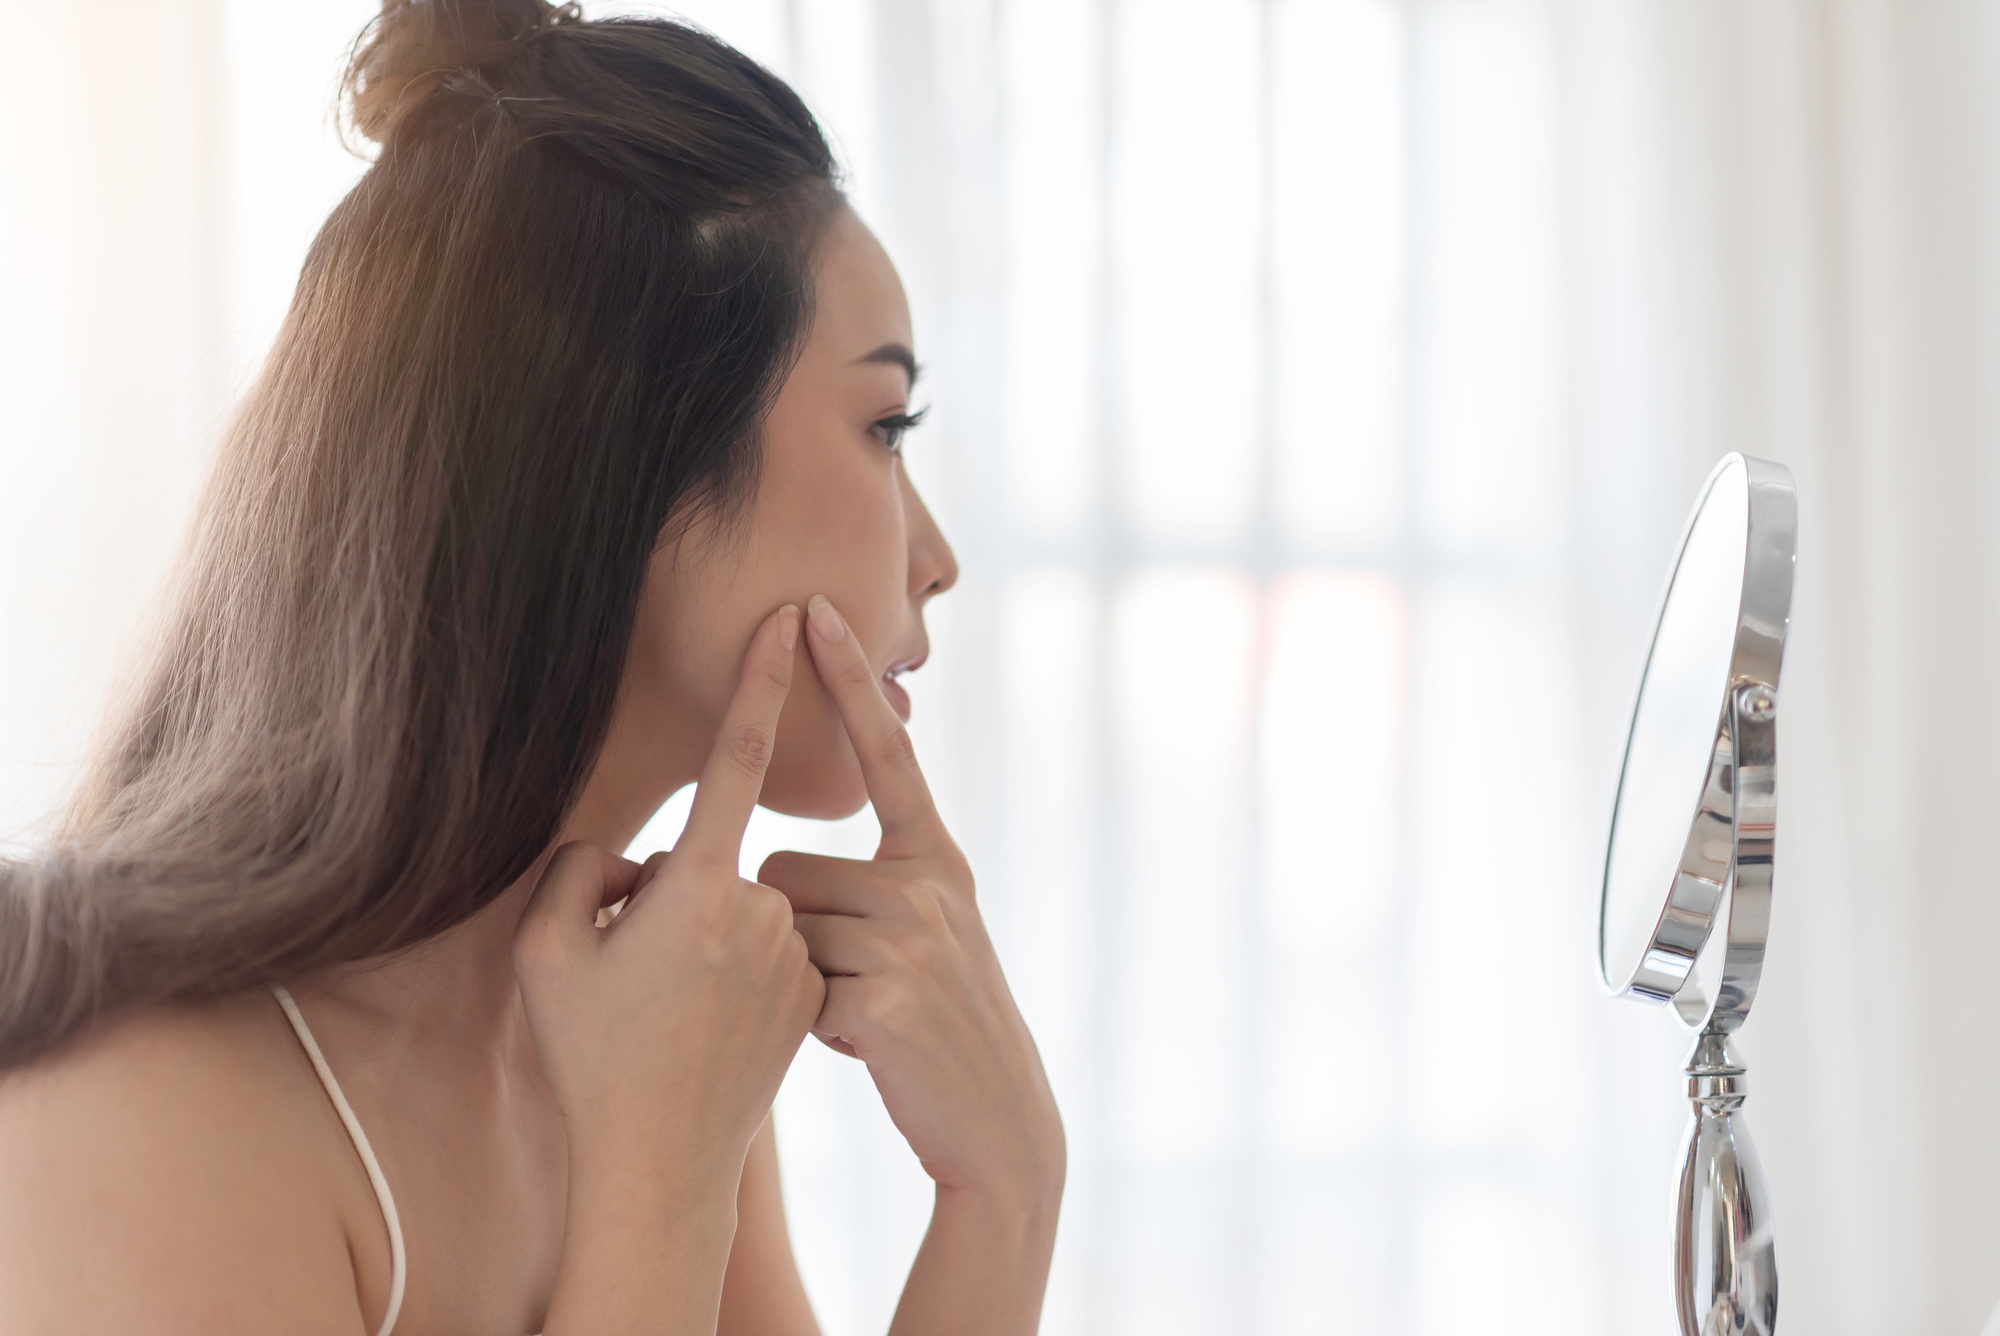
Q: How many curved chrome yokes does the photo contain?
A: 1